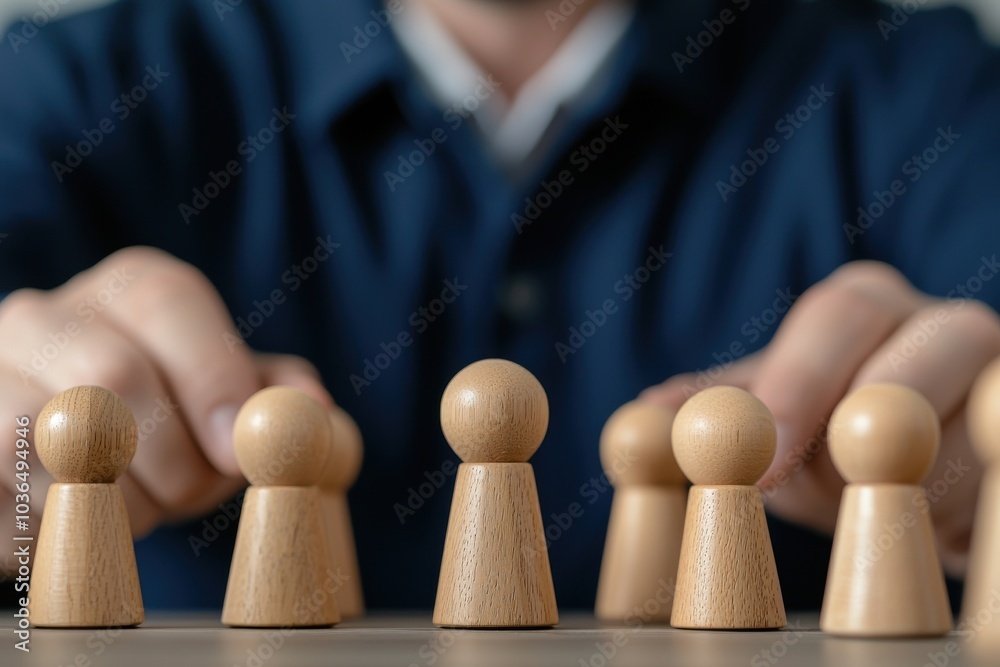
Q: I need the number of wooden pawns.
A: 8